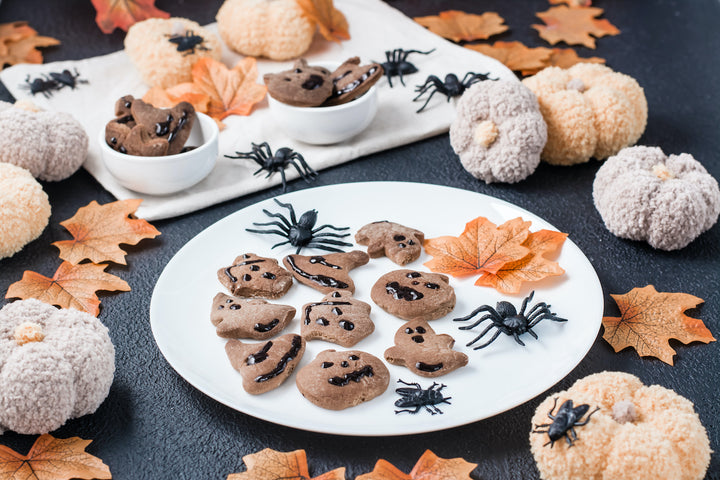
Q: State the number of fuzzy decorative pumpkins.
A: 9